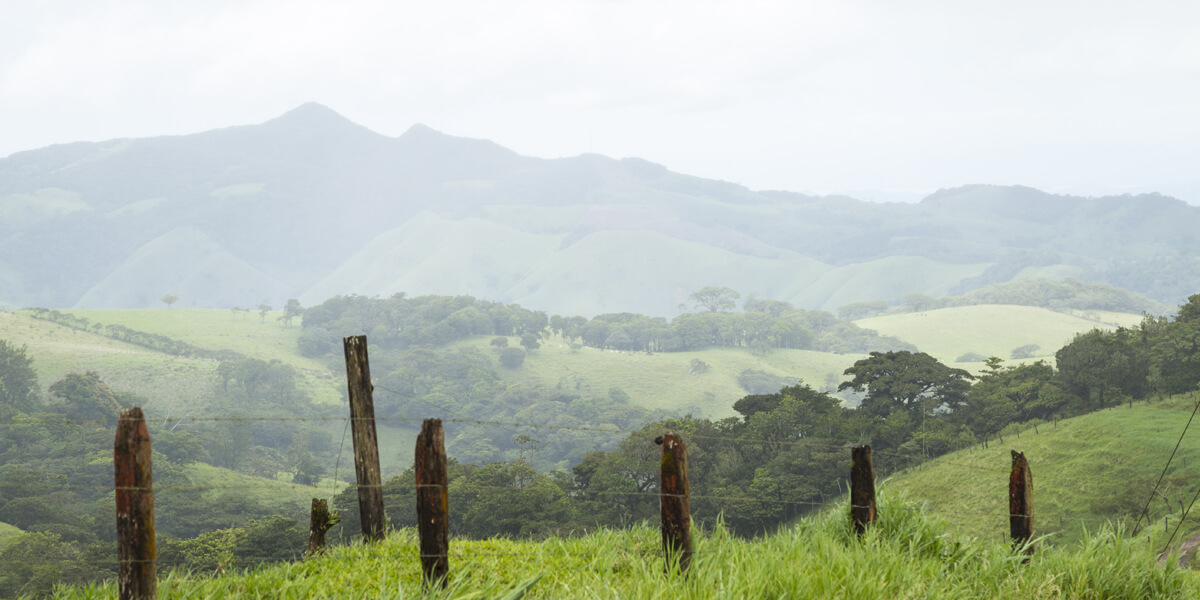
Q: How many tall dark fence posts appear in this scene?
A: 6